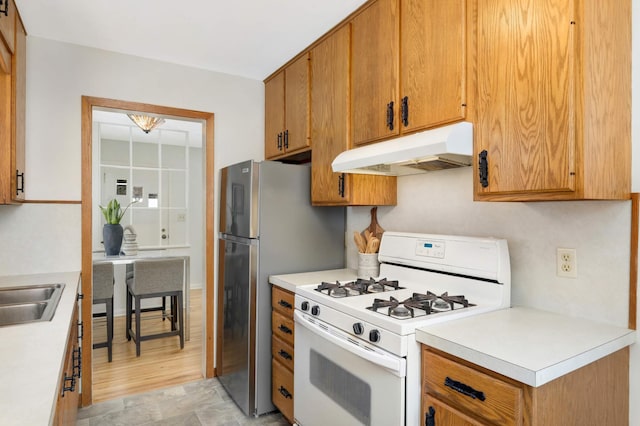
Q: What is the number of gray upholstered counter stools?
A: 2